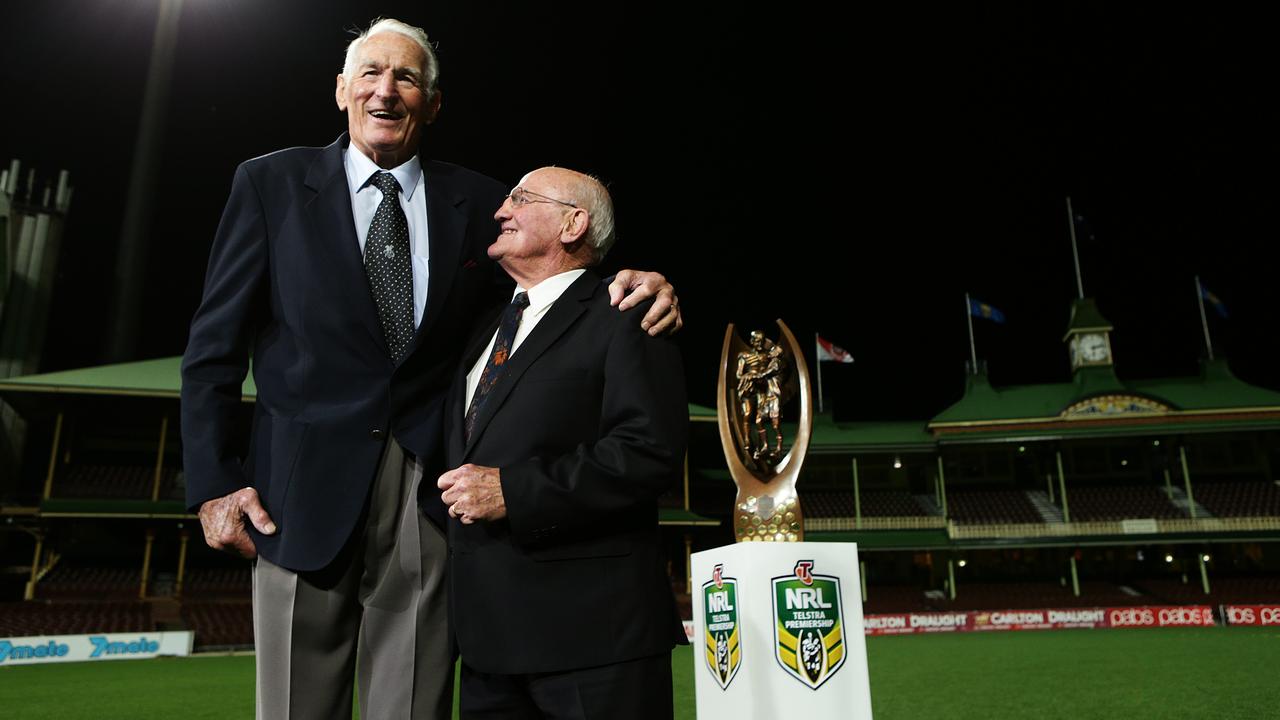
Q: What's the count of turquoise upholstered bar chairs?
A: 0